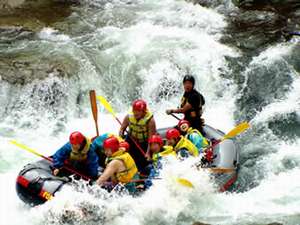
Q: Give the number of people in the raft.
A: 8